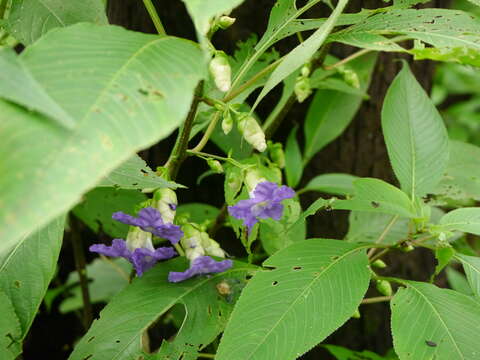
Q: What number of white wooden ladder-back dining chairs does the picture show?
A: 0